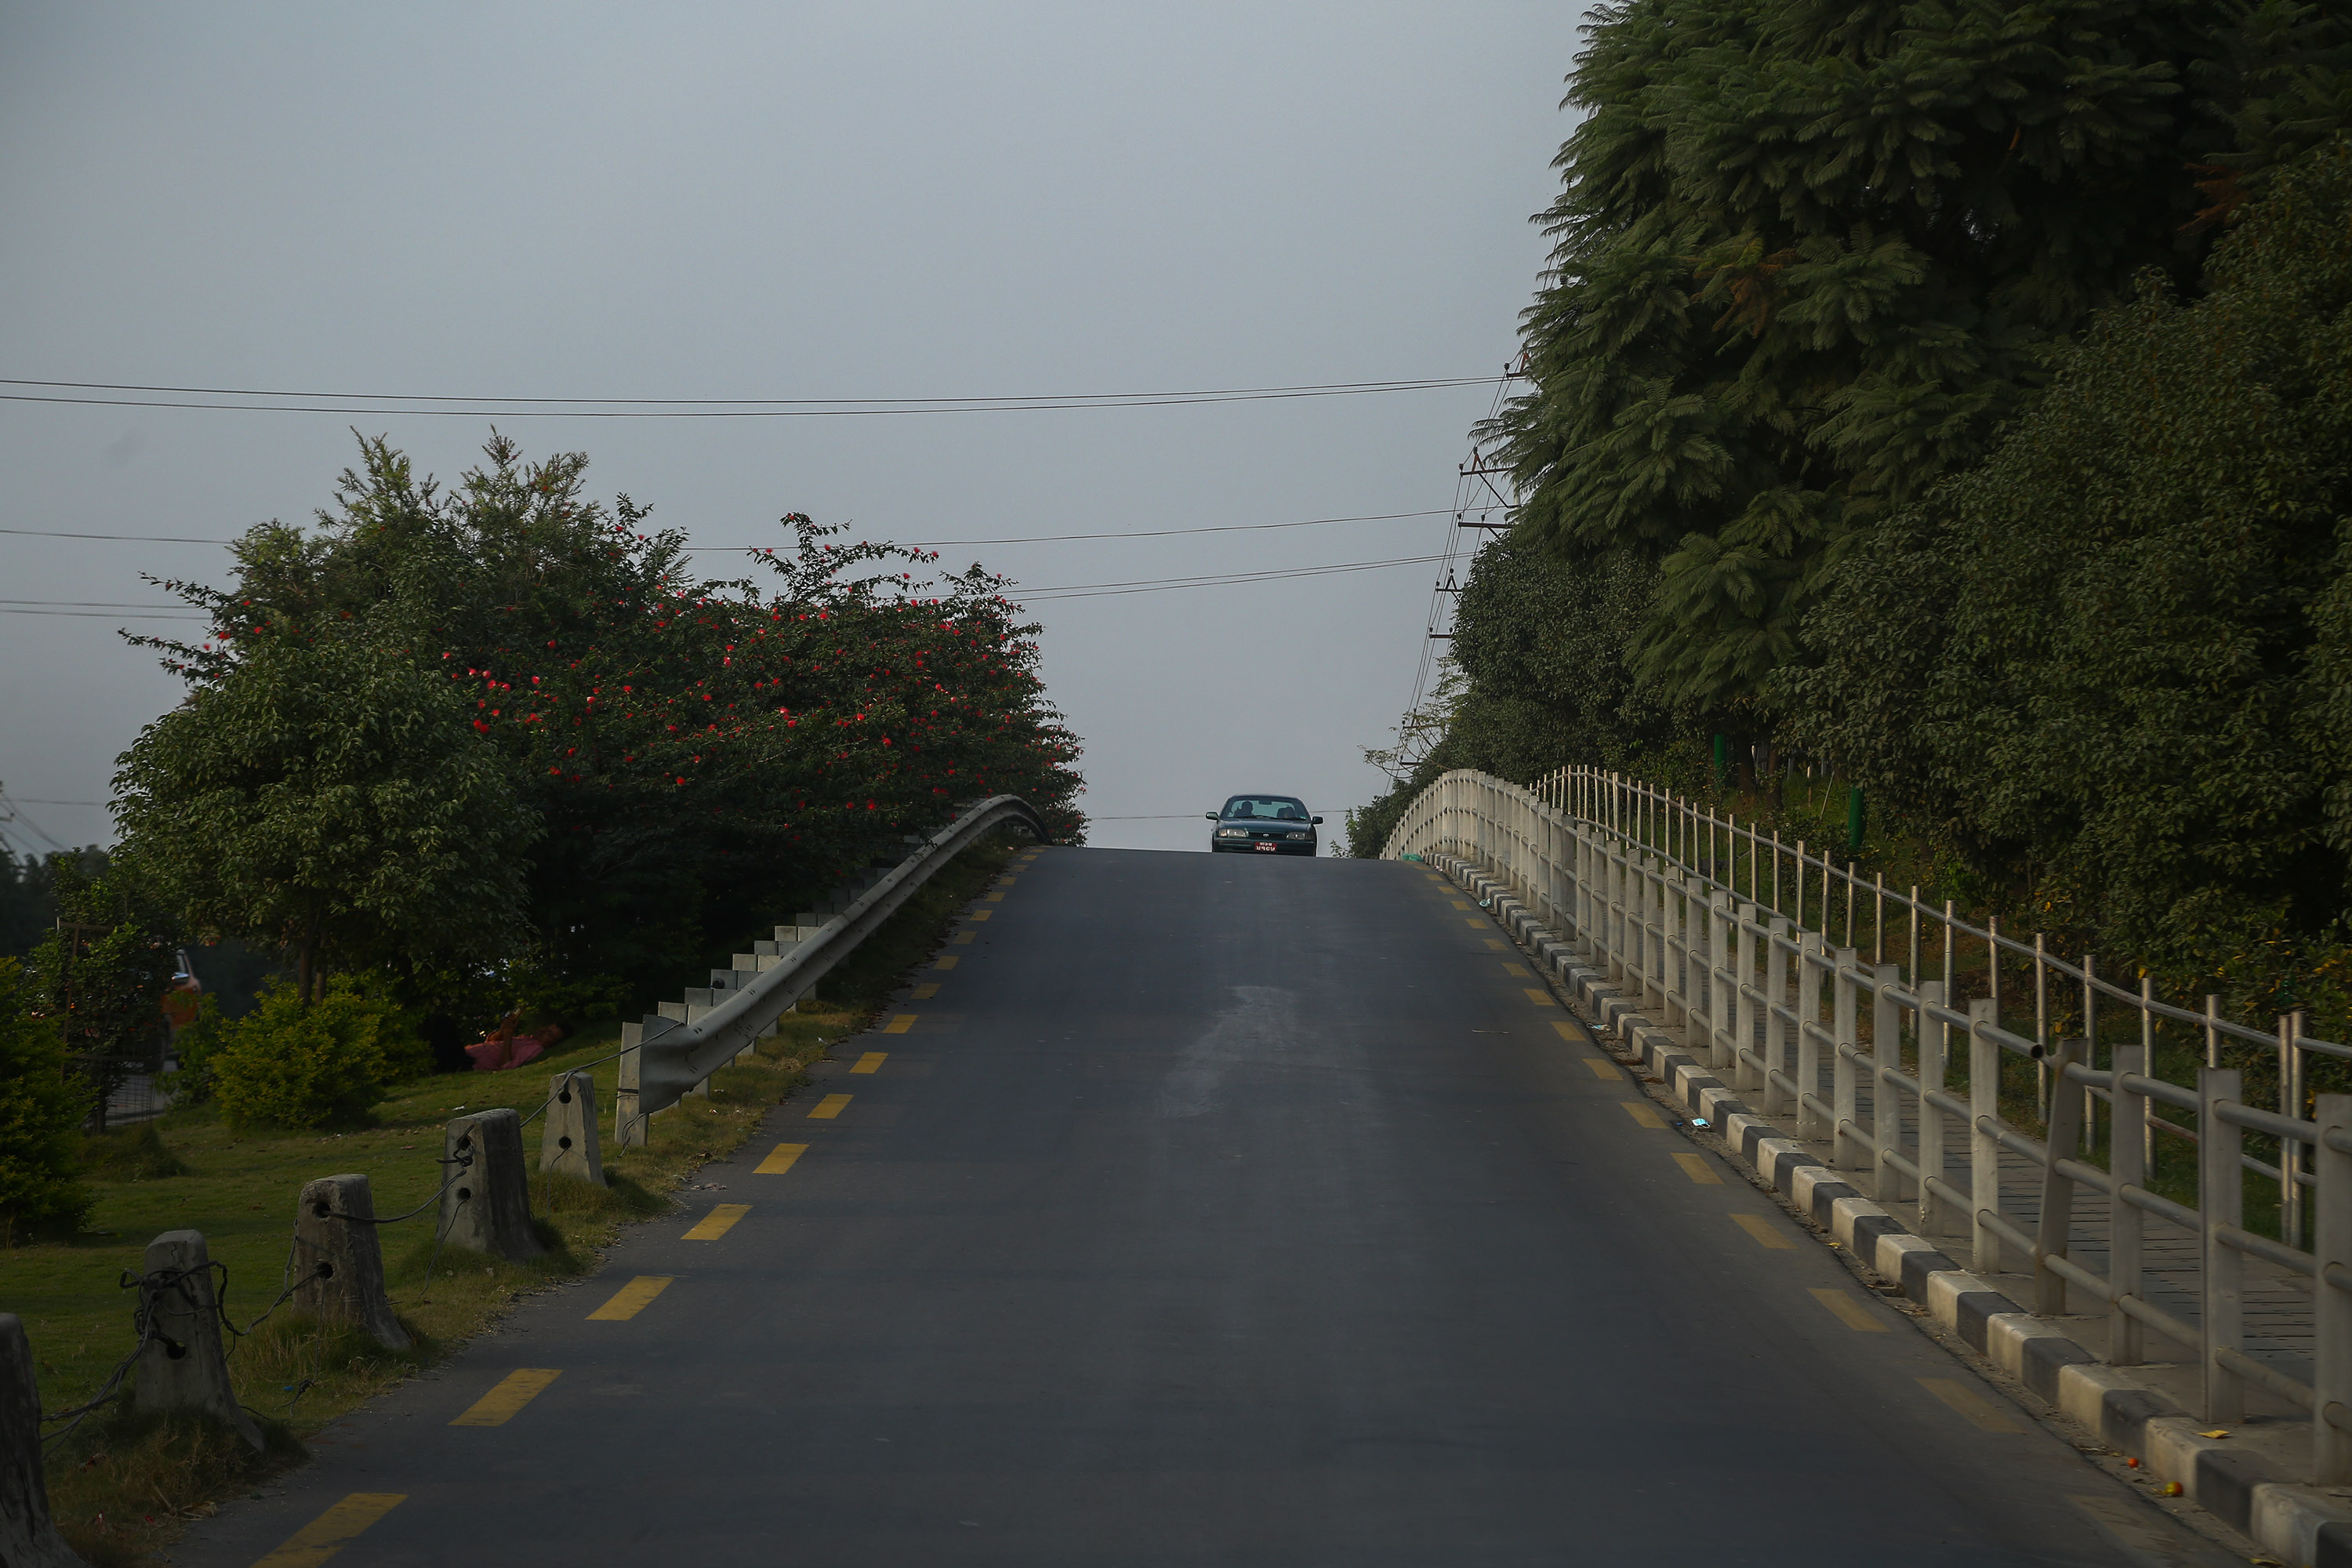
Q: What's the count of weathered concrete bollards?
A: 5